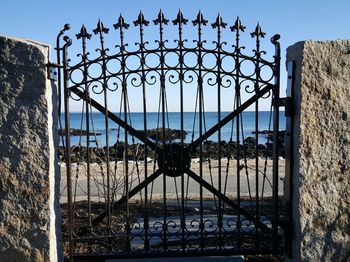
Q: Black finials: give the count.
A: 10